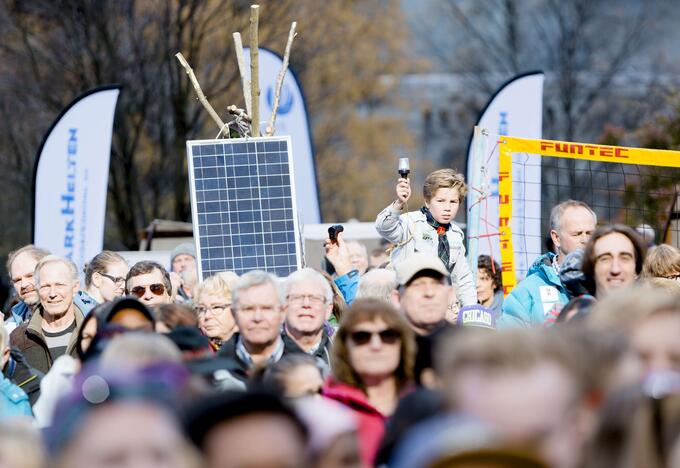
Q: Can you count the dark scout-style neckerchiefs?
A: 1